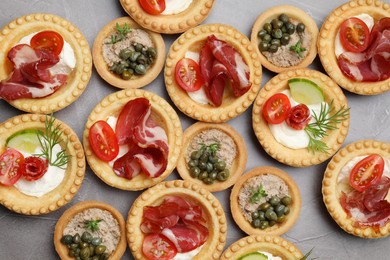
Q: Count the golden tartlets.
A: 15